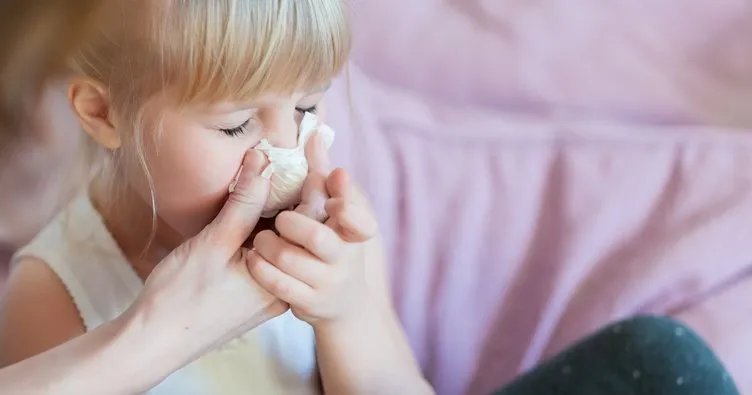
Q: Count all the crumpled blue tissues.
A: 0